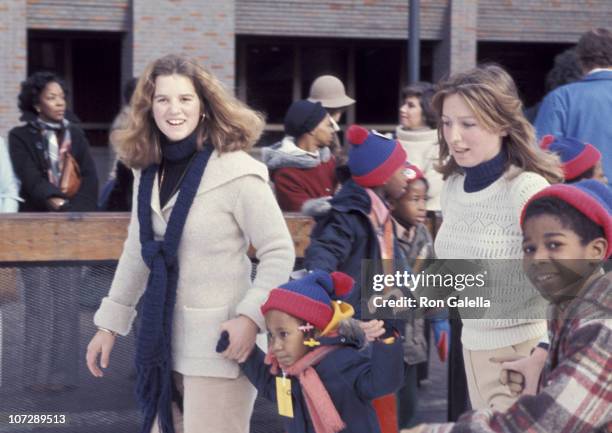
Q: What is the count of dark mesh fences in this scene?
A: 1